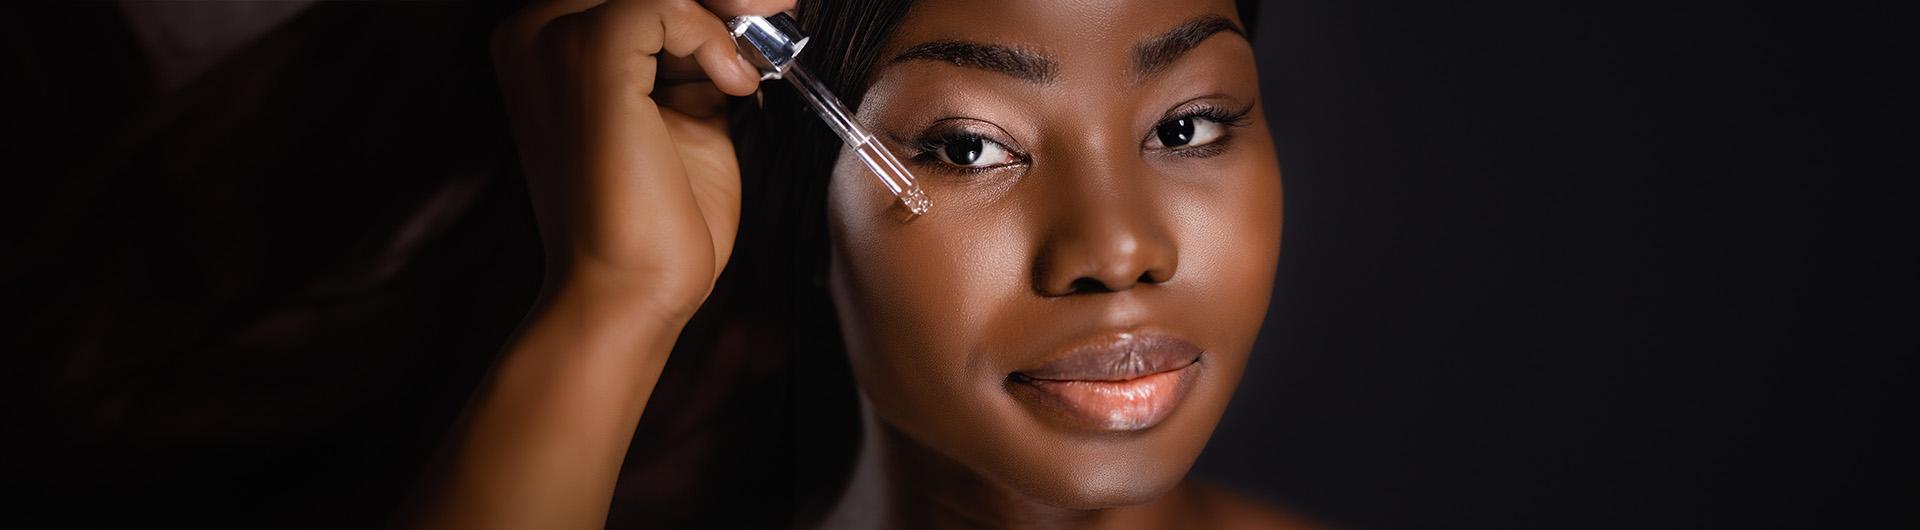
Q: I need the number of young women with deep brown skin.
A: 1